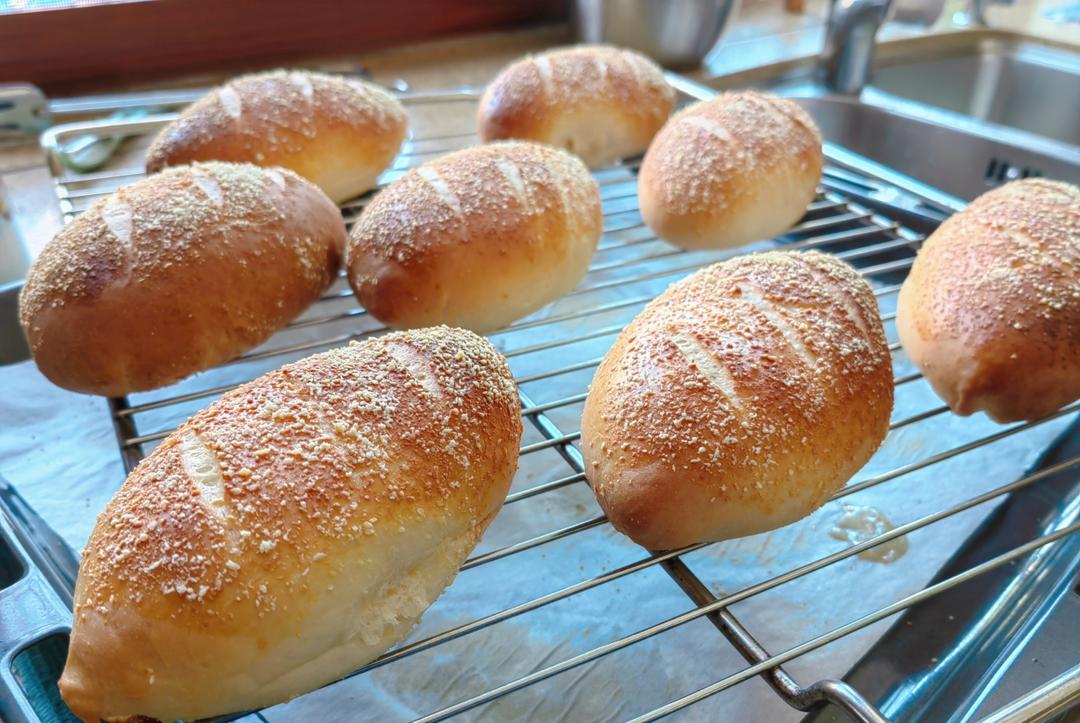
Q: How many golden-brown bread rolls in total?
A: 8